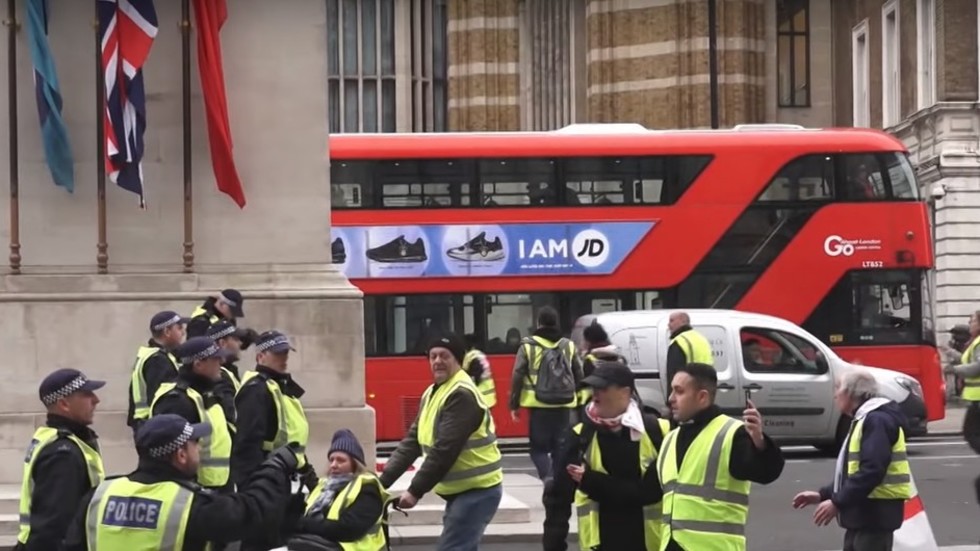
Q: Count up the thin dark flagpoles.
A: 3